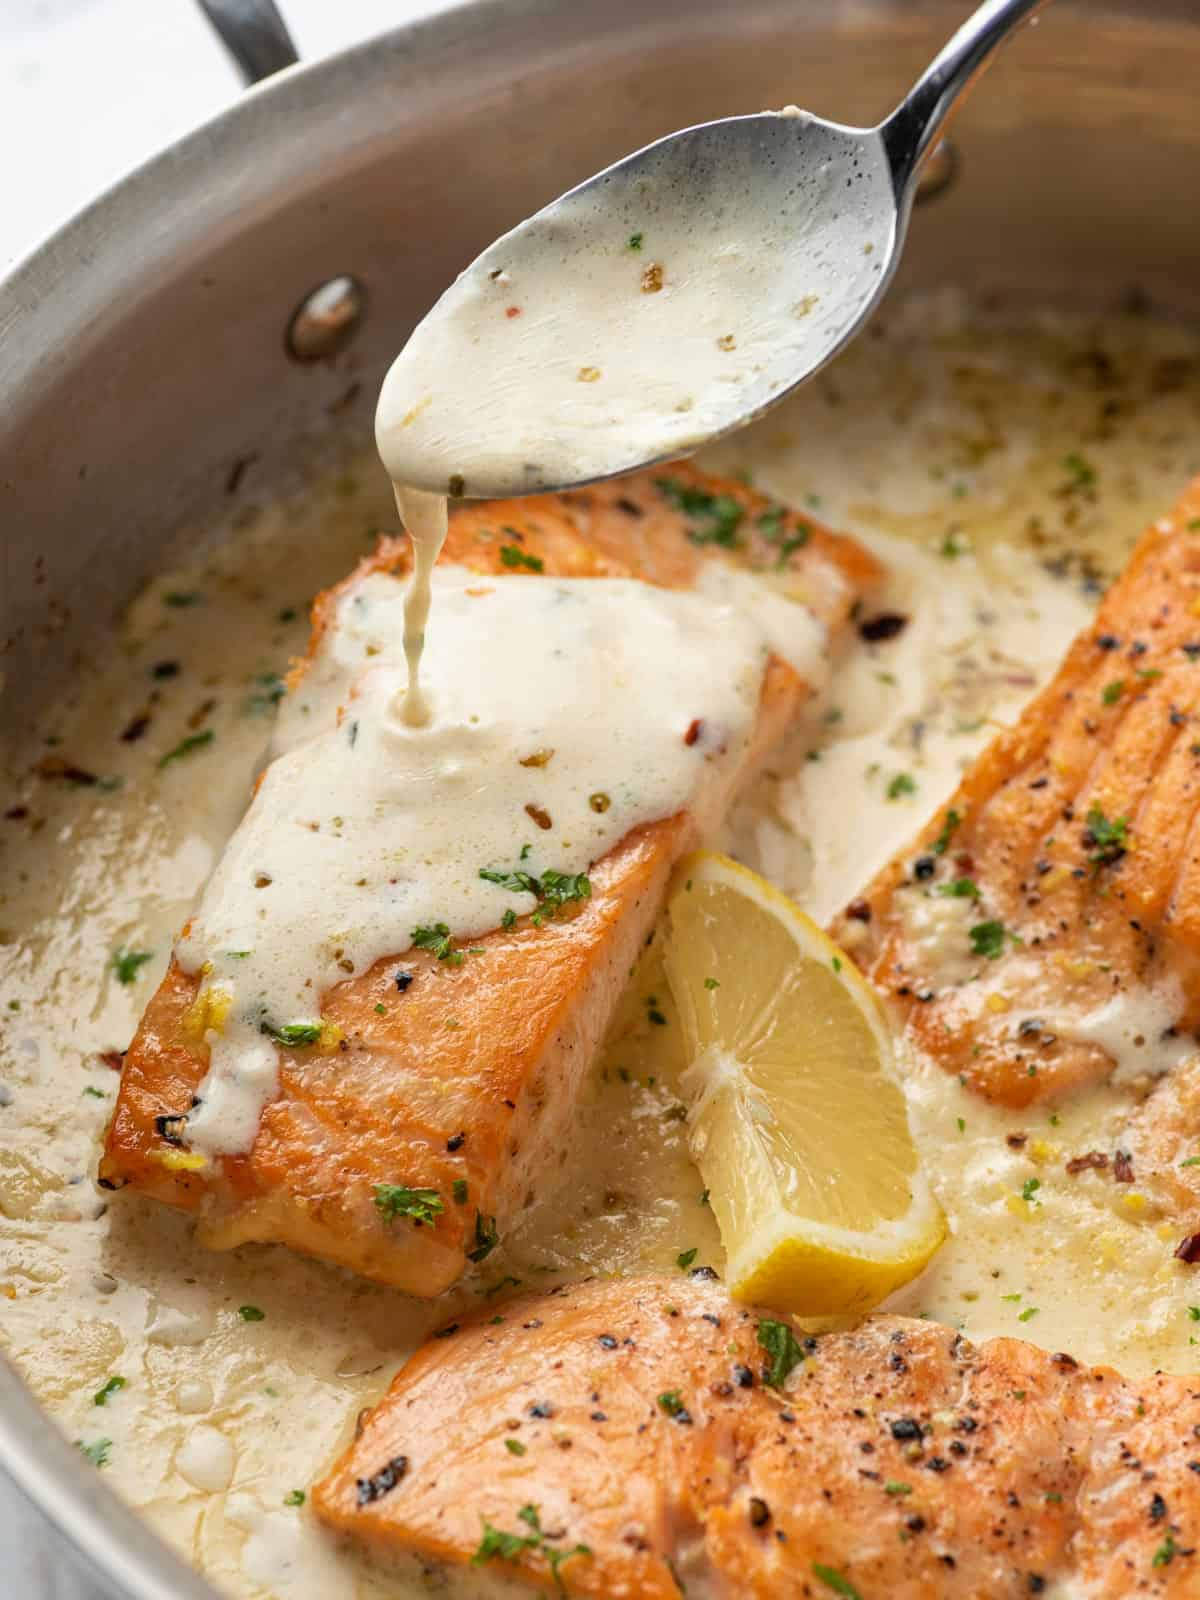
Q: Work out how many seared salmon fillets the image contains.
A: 3